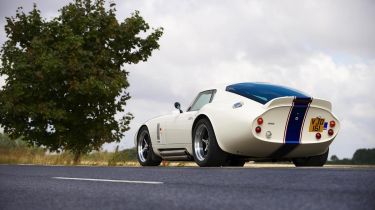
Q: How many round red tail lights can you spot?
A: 5